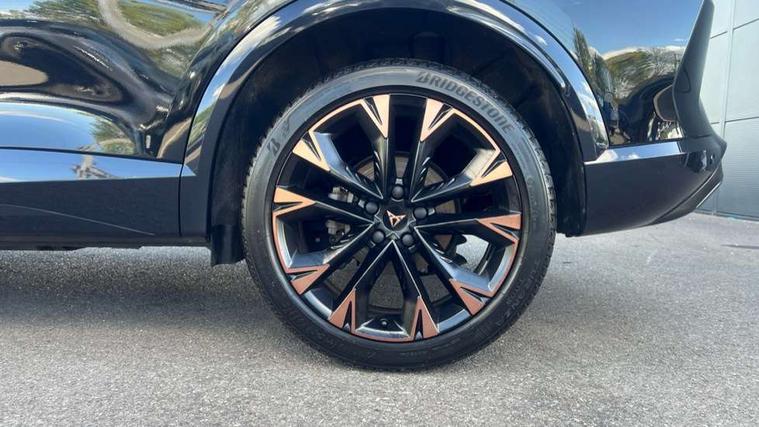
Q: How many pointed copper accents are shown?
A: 10